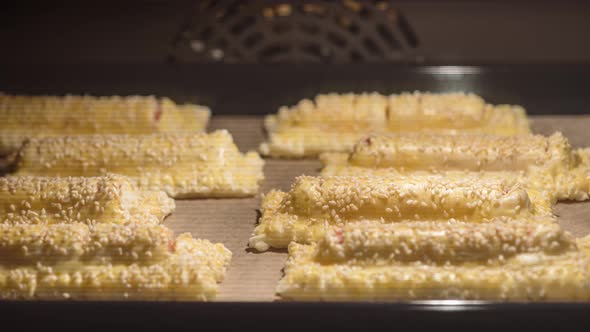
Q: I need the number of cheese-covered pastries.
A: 8